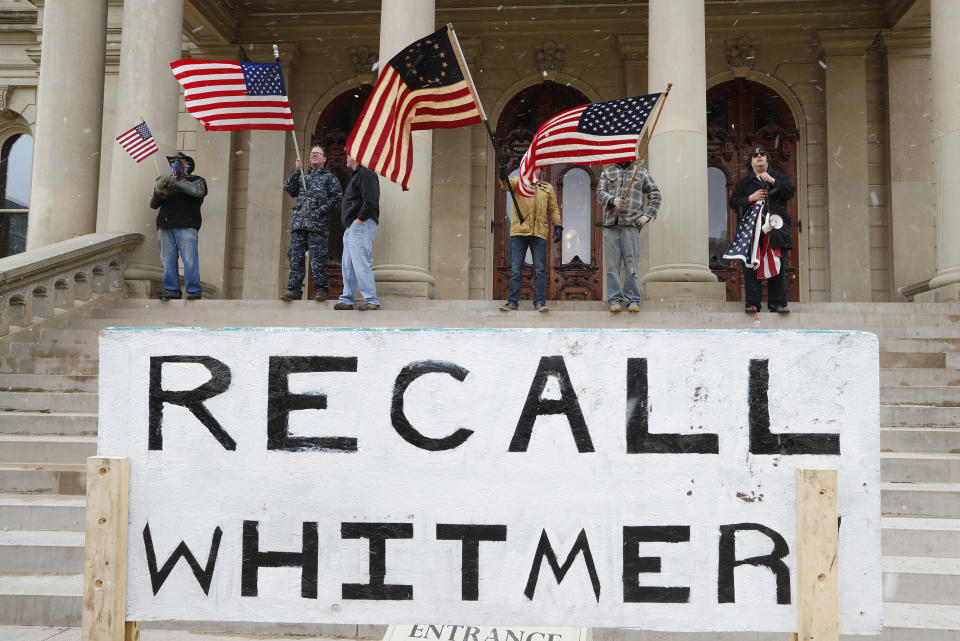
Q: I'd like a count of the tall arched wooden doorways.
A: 3